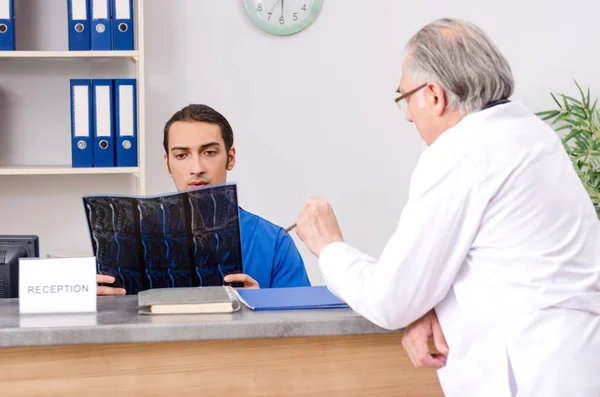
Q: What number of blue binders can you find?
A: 7